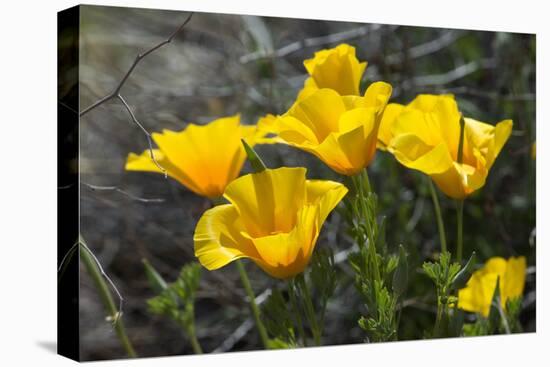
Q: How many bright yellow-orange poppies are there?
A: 6